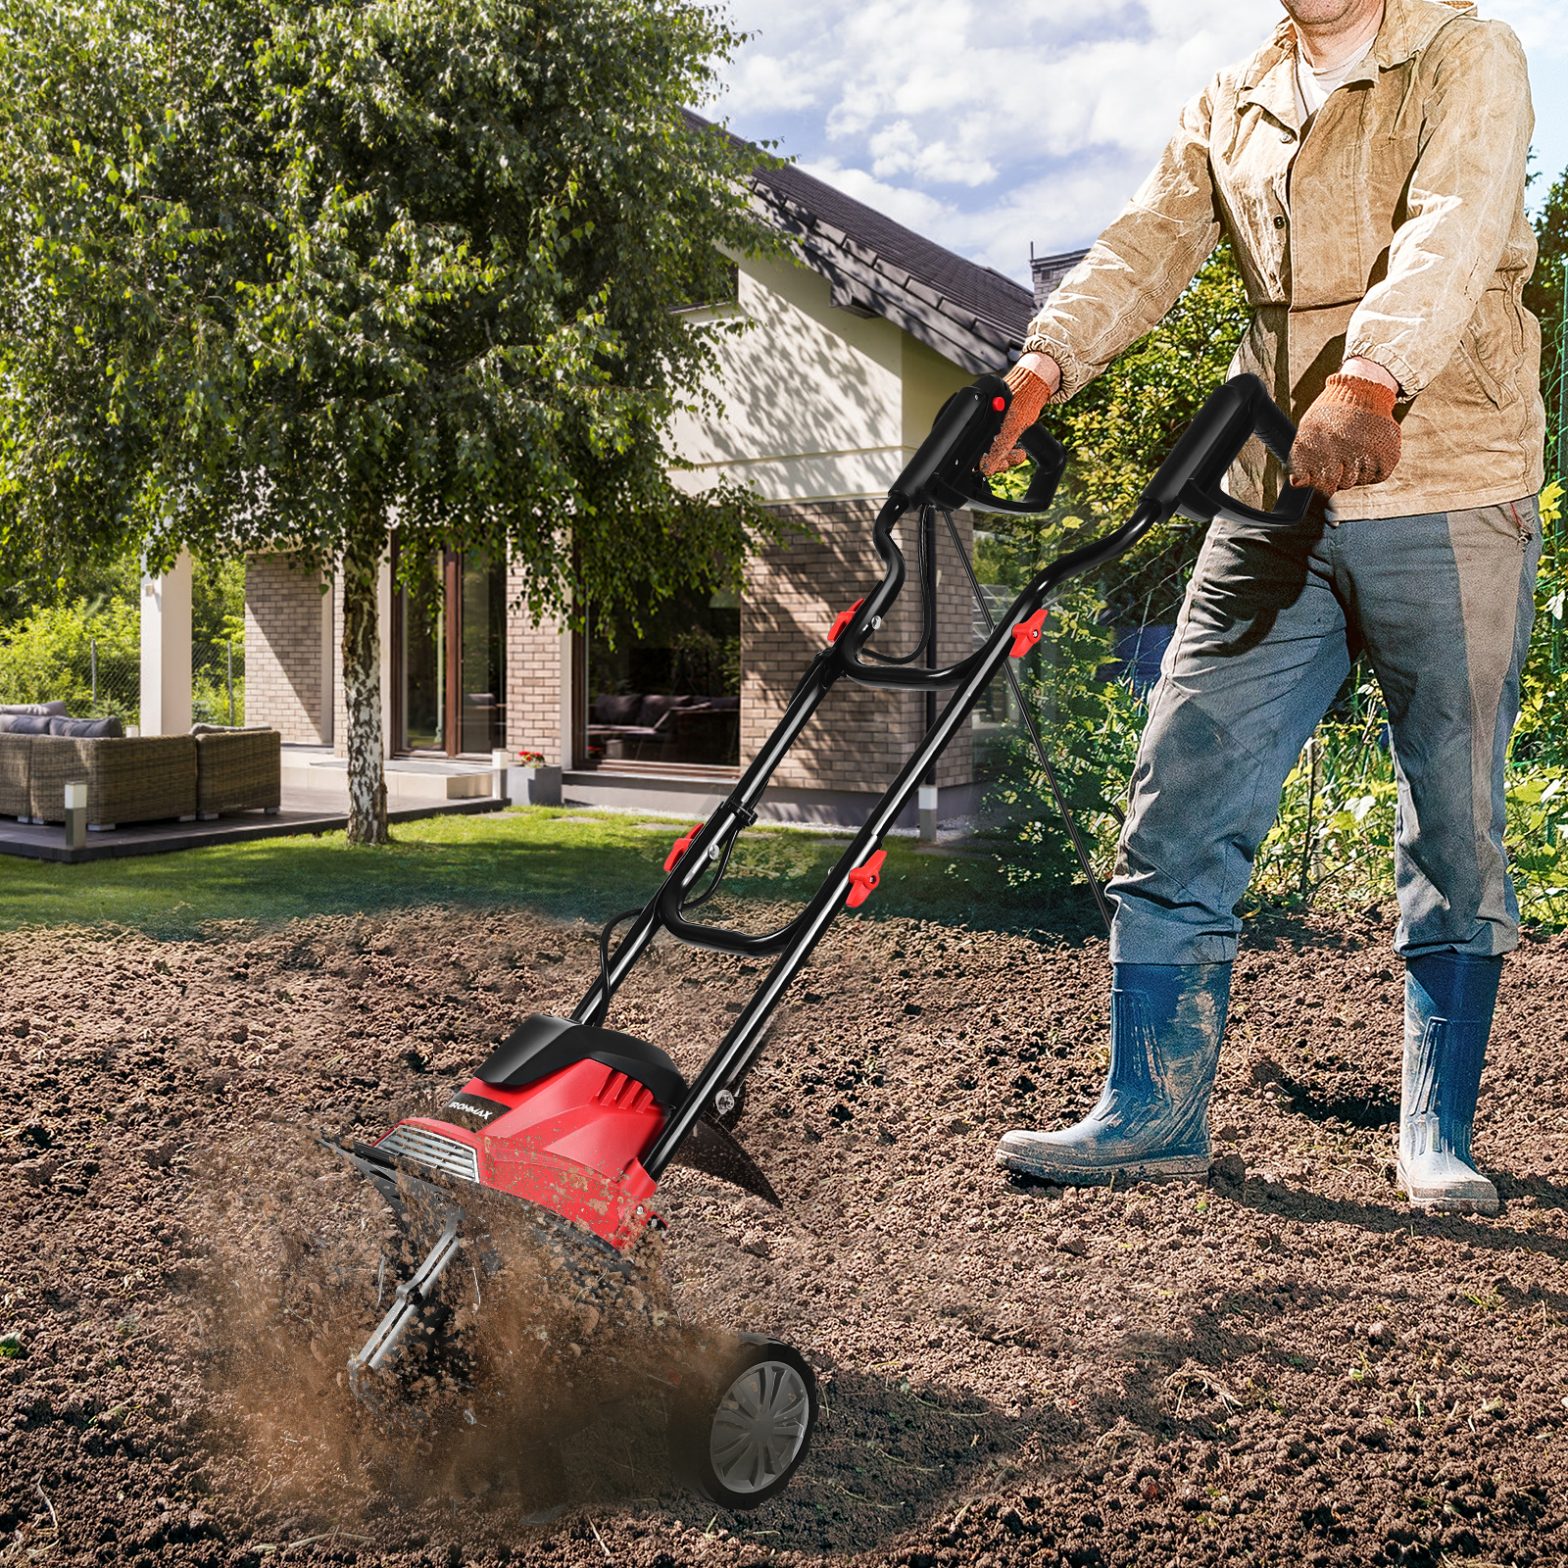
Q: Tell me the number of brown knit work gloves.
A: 2